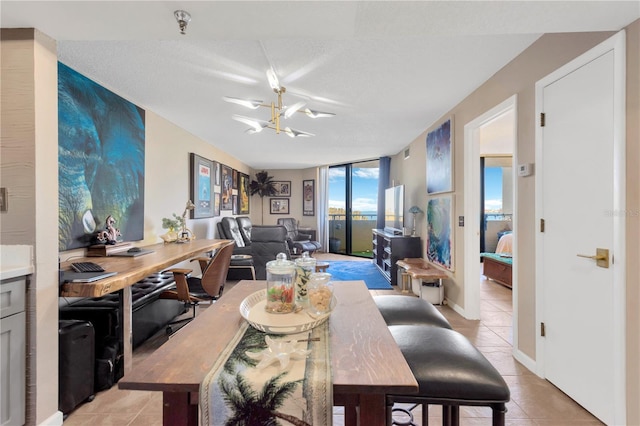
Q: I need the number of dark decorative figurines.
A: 1